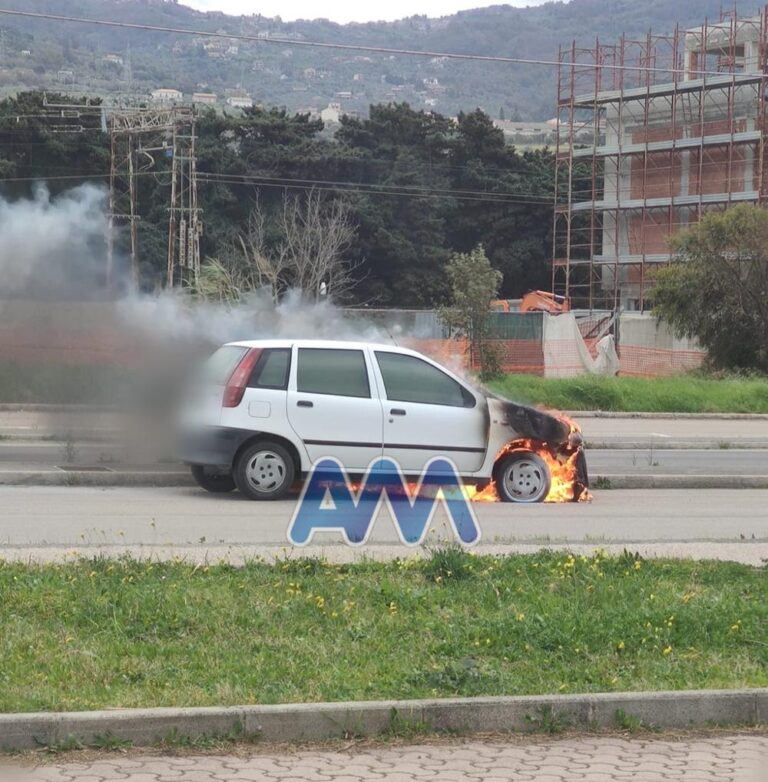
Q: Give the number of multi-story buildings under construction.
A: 1